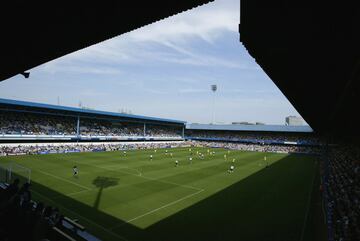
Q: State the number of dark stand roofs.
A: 2